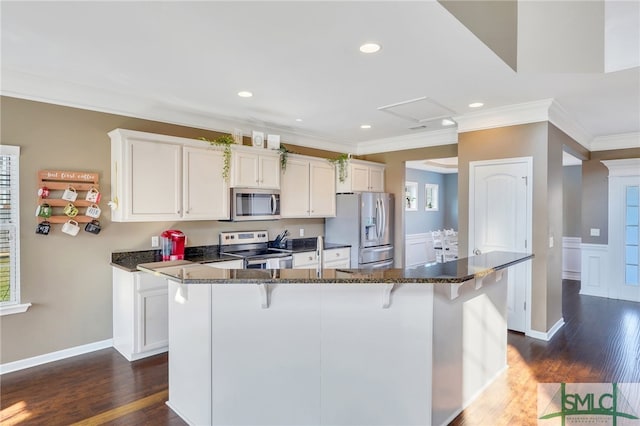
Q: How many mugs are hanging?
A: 9